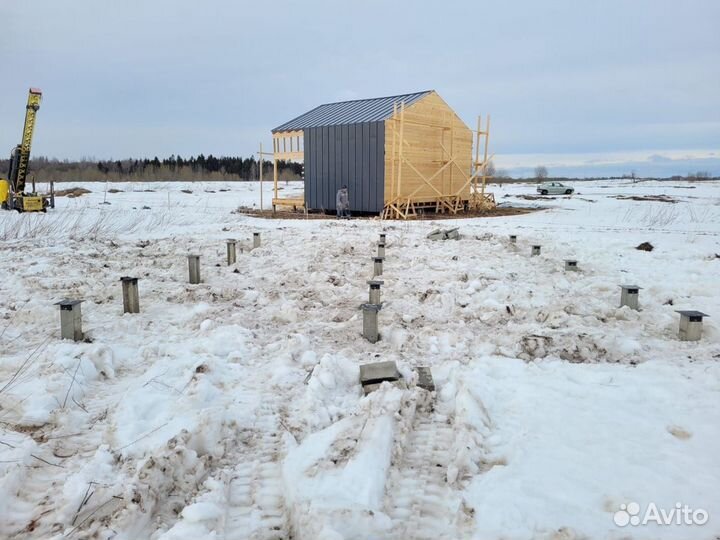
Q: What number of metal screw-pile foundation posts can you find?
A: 15